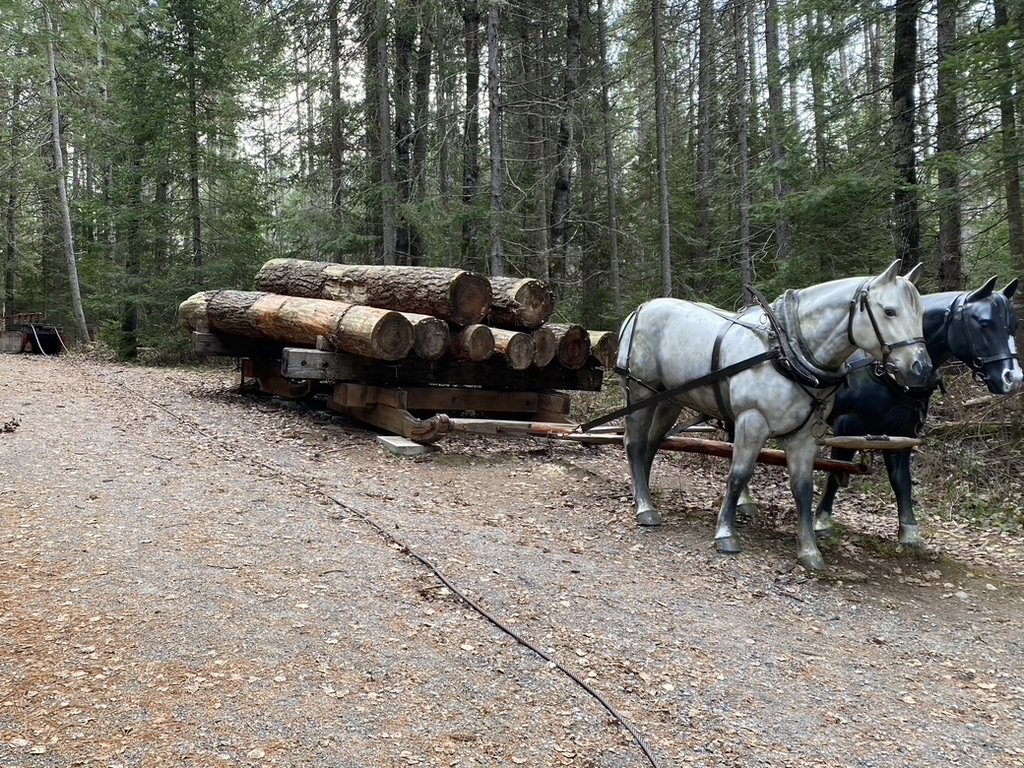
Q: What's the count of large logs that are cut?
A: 9